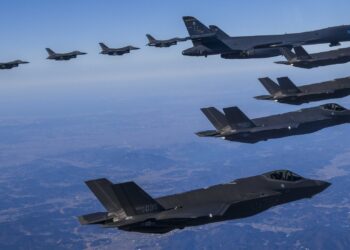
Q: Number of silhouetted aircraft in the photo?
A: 9